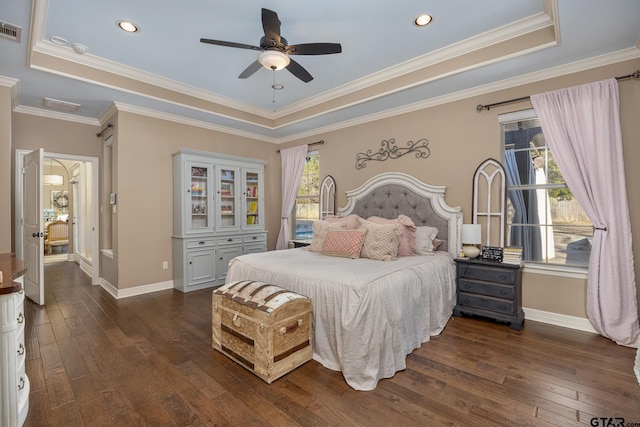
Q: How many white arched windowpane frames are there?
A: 2